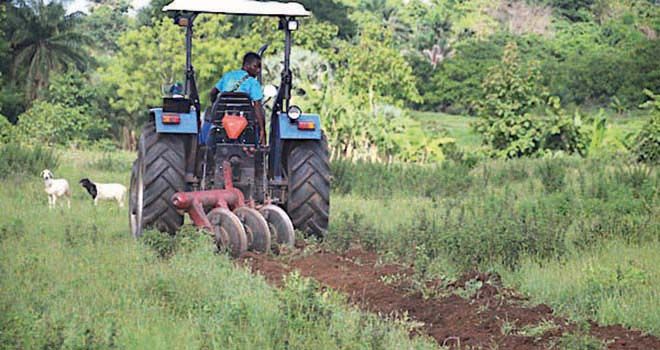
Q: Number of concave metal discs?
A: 3